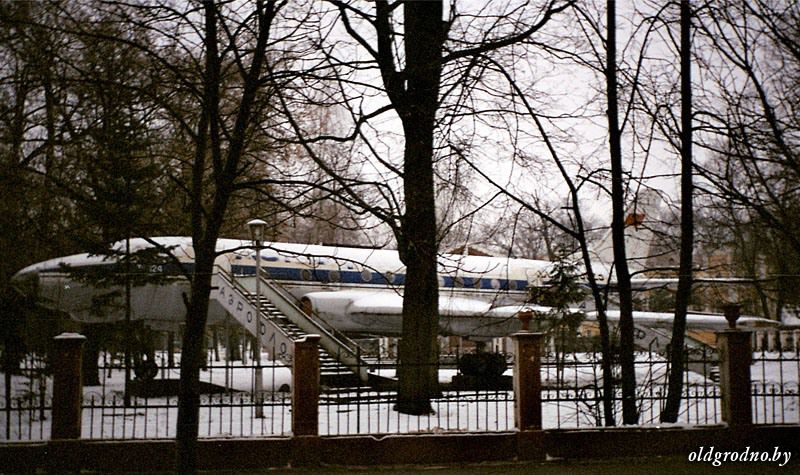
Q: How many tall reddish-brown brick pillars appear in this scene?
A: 4